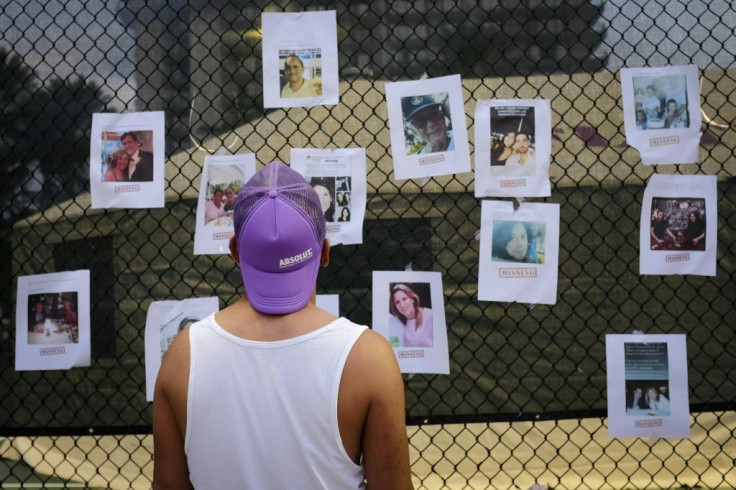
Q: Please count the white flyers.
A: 14